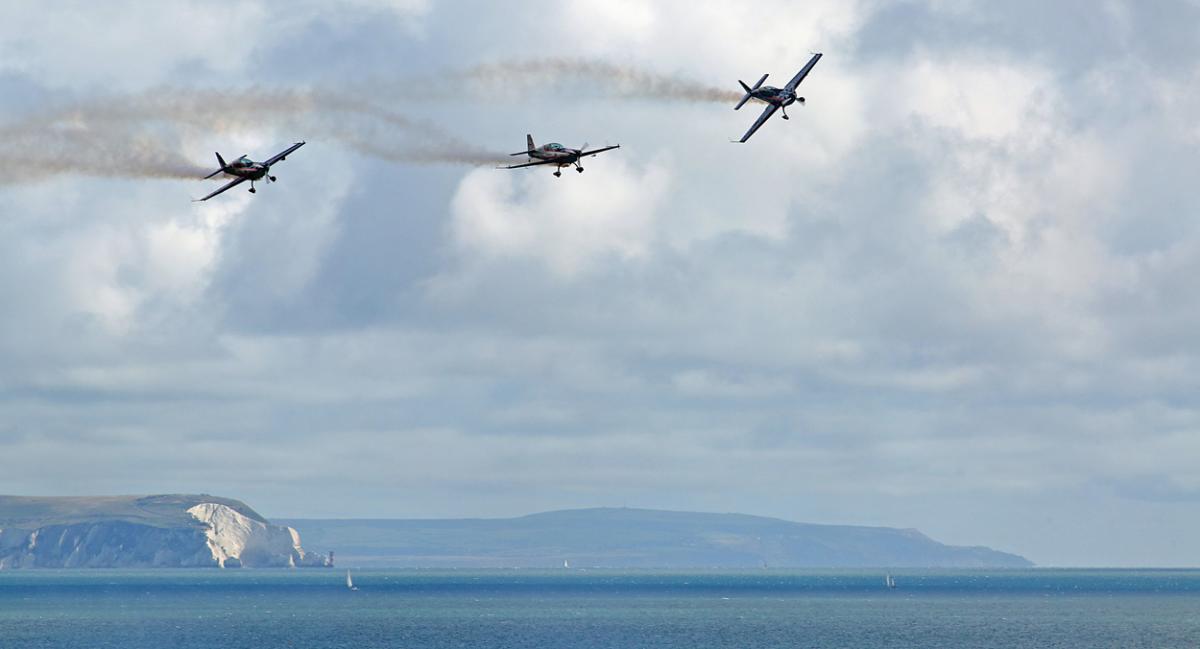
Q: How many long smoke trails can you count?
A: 3